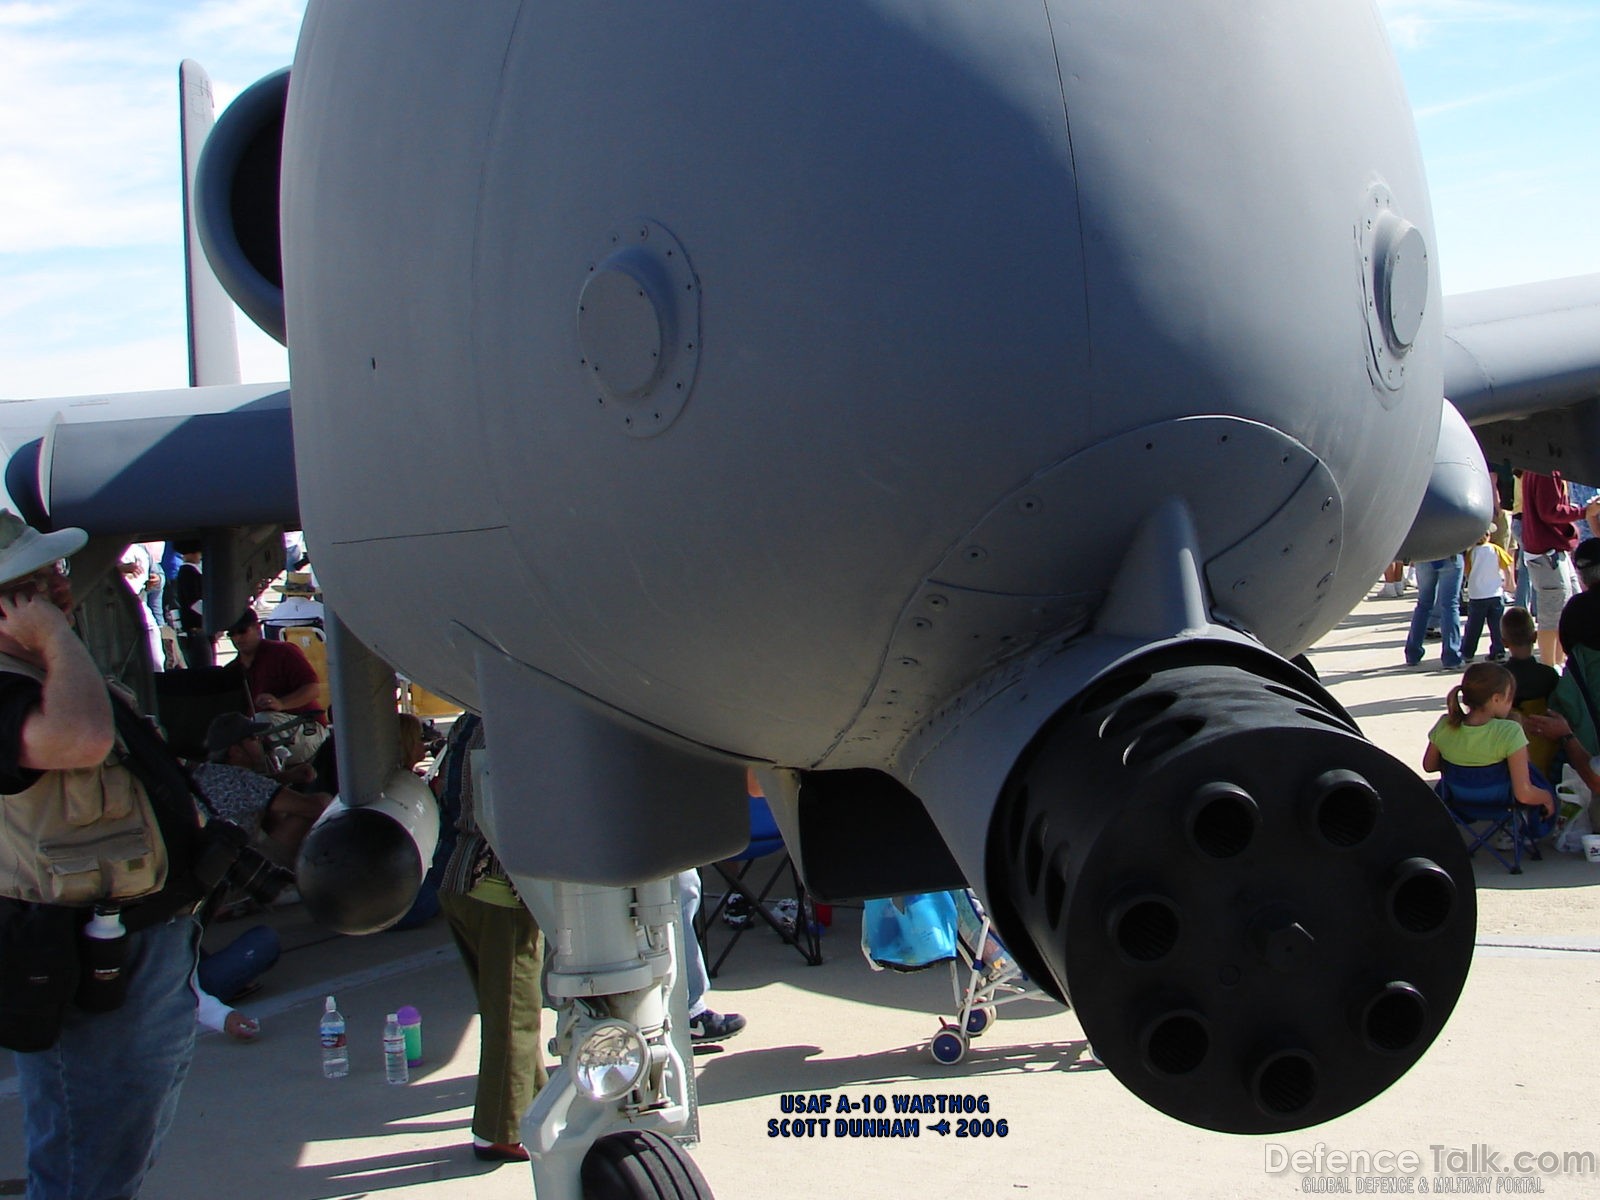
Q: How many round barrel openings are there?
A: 7